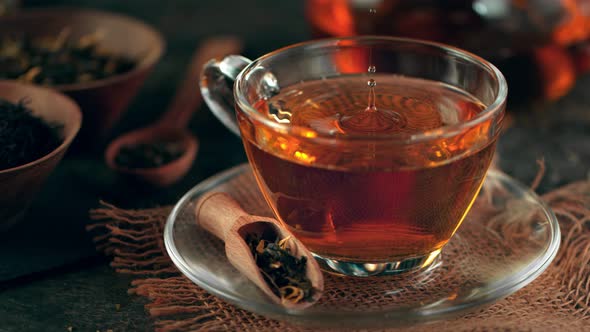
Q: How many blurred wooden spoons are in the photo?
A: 1